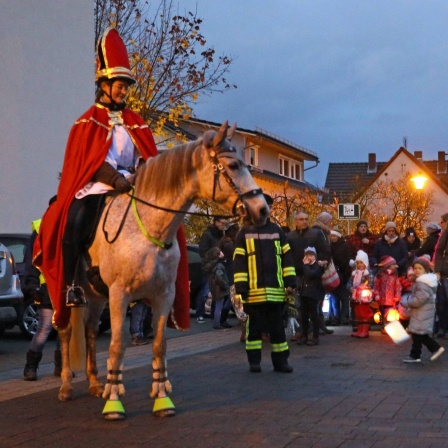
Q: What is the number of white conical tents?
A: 0